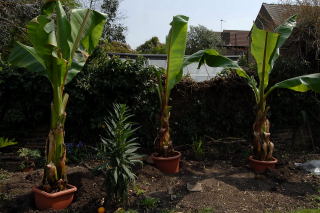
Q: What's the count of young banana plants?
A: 3